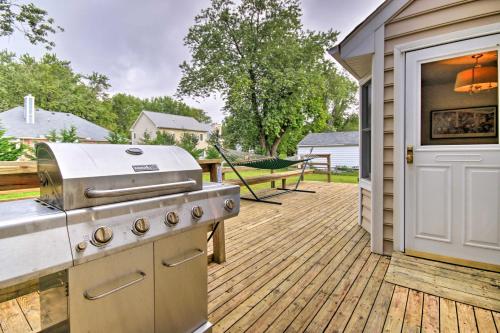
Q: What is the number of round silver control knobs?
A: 5